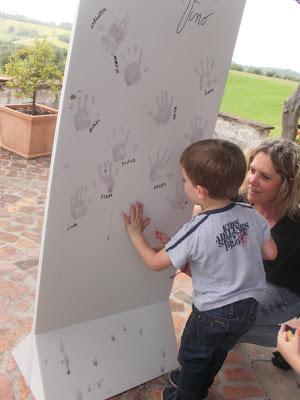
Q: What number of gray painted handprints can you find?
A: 11